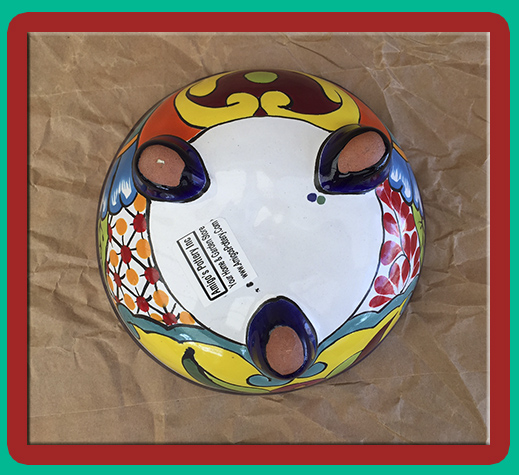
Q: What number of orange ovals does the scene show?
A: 10